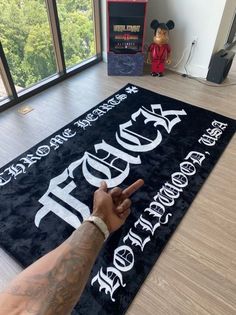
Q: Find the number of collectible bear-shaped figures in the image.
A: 1